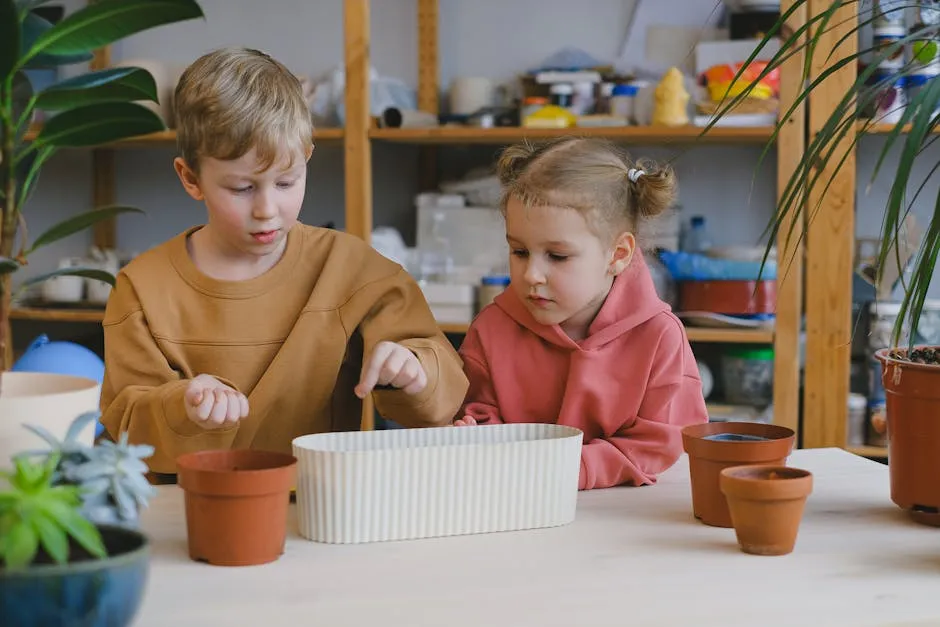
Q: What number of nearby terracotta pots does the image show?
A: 4